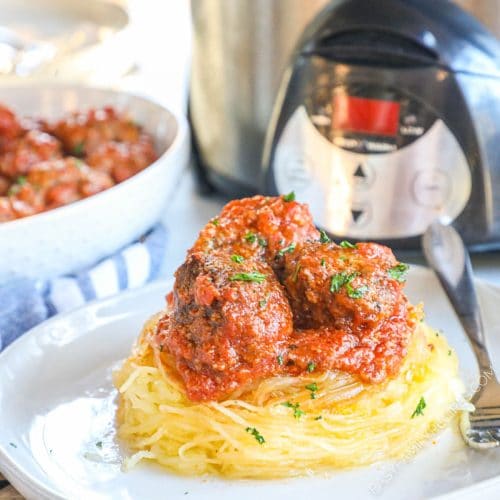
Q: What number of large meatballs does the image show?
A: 3